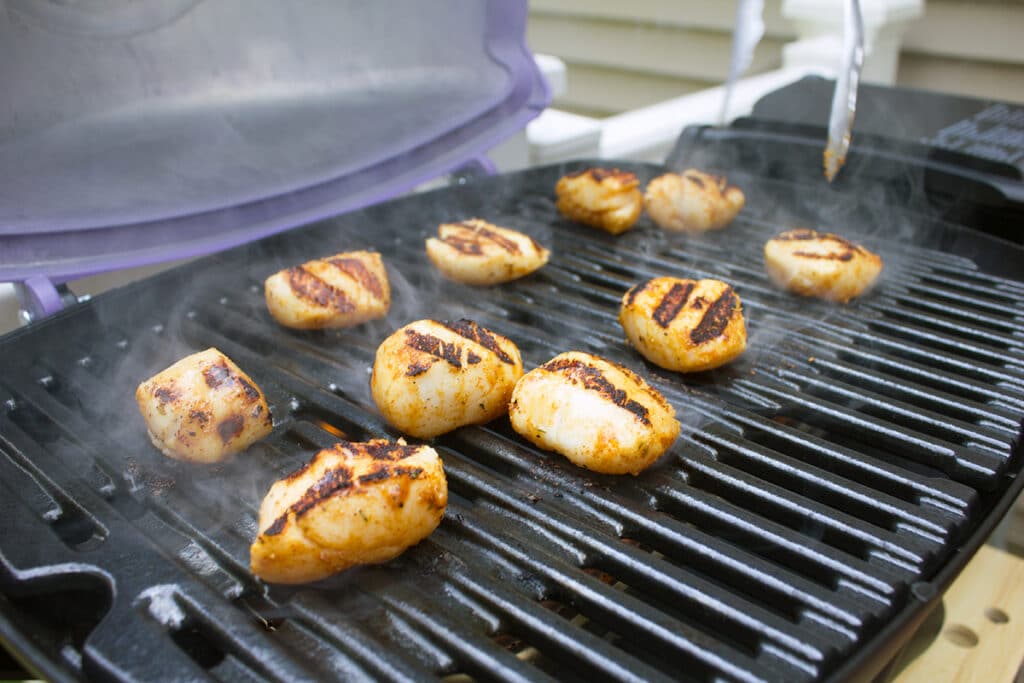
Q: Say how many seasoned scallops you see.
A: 10